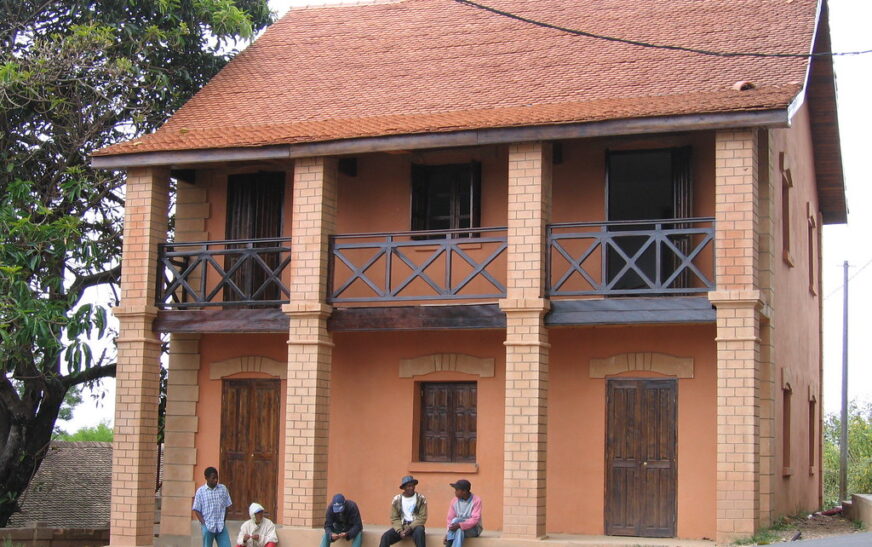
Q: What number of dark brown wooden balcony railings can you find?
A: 3